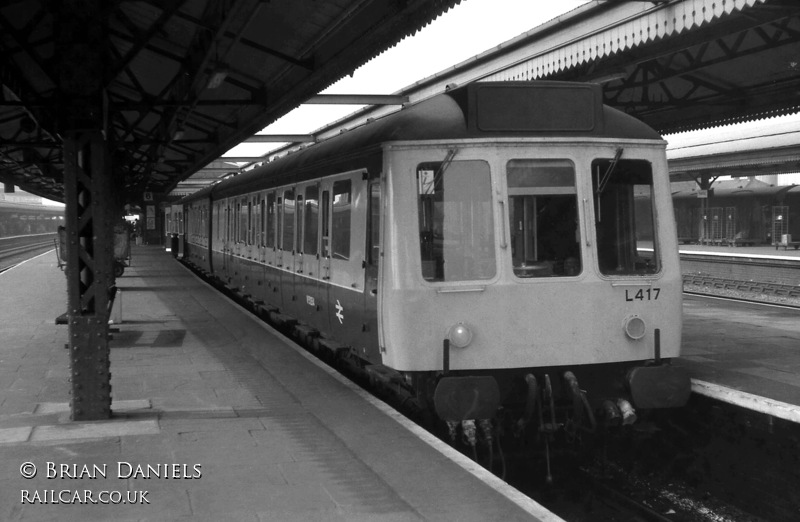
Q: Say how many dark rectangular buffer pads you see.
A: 2